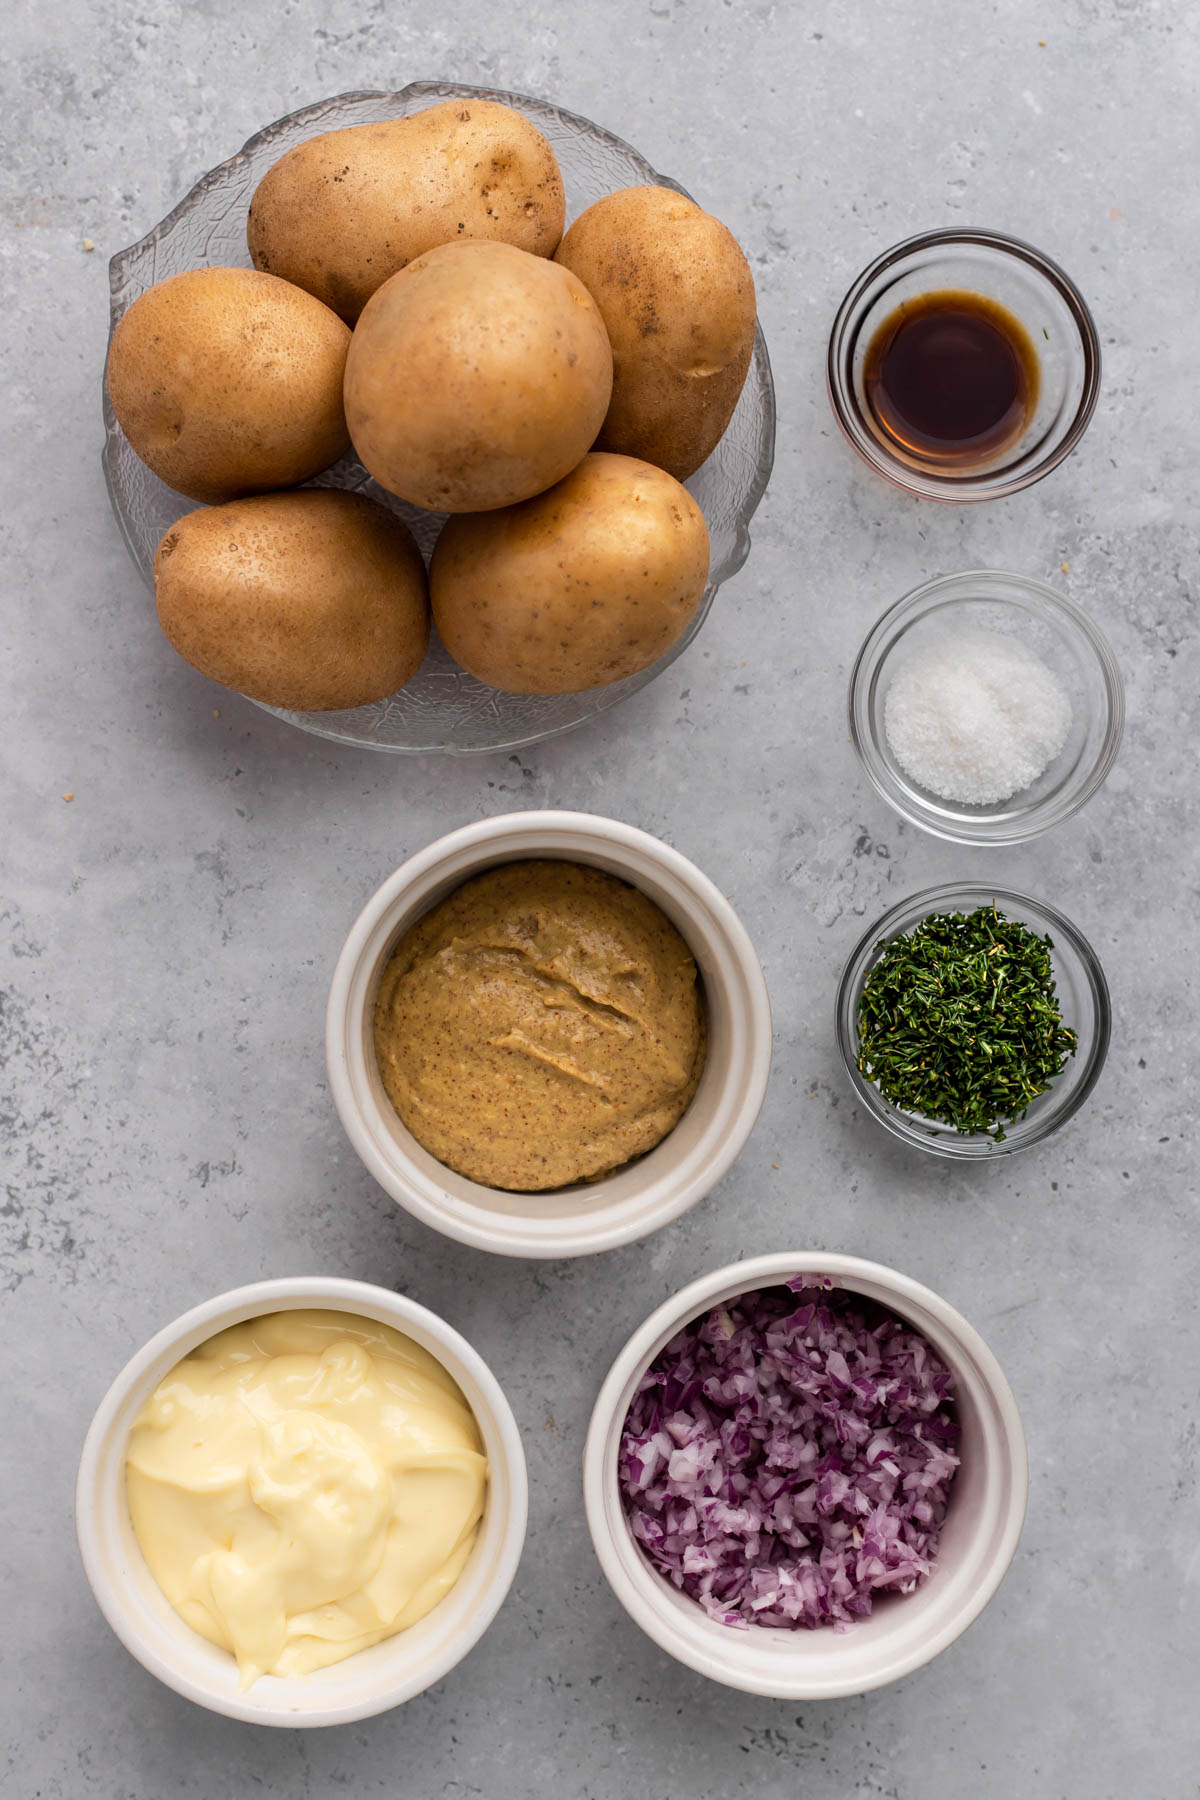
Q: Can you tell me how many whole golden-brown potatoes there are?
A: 6